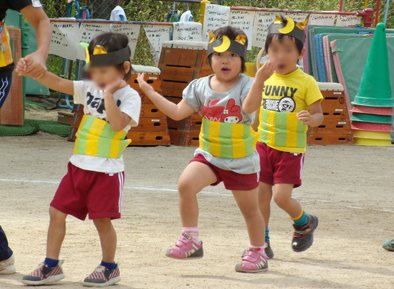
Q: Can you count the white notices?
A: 11